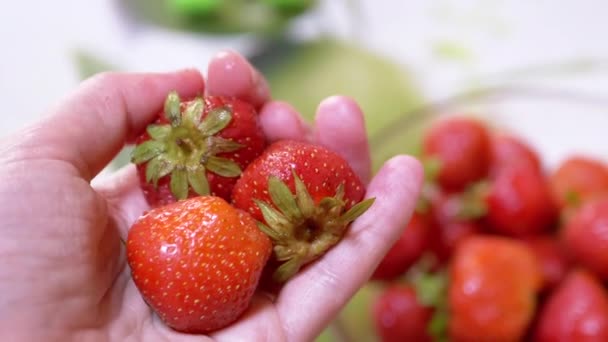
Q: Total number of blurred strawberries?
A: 11